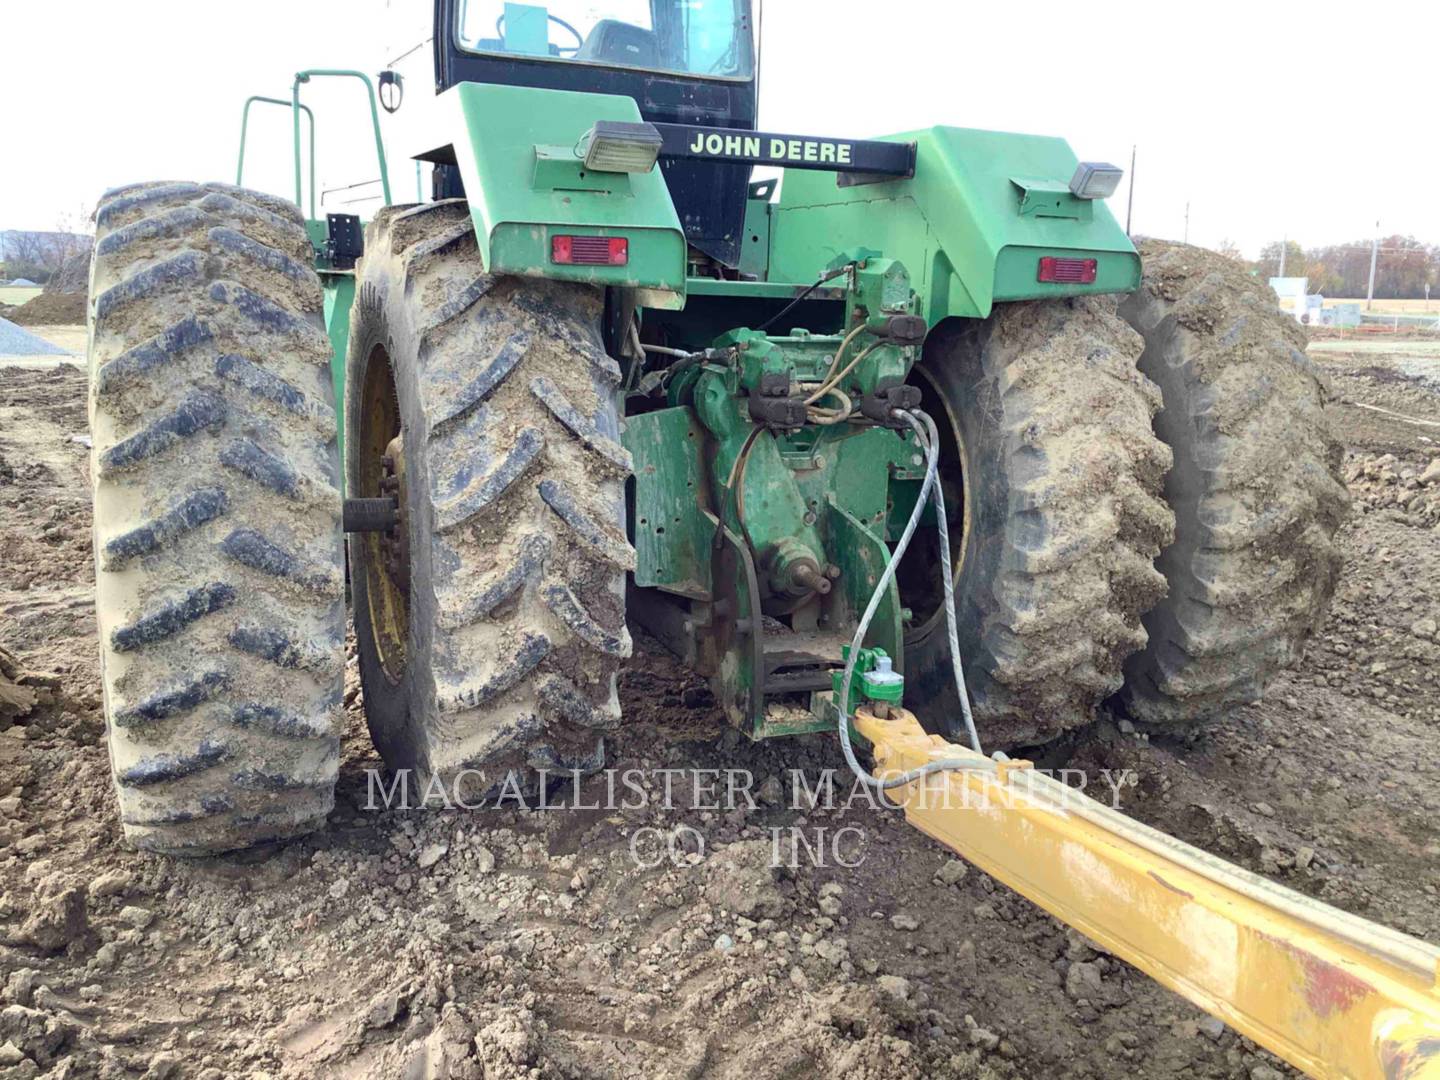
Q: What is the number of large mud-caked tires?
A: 4